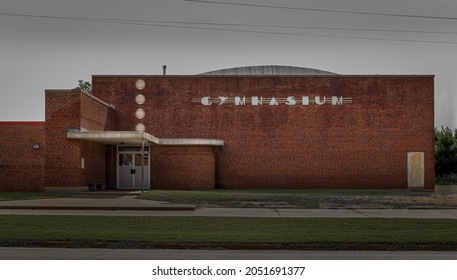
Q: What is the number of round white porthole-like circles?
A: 4